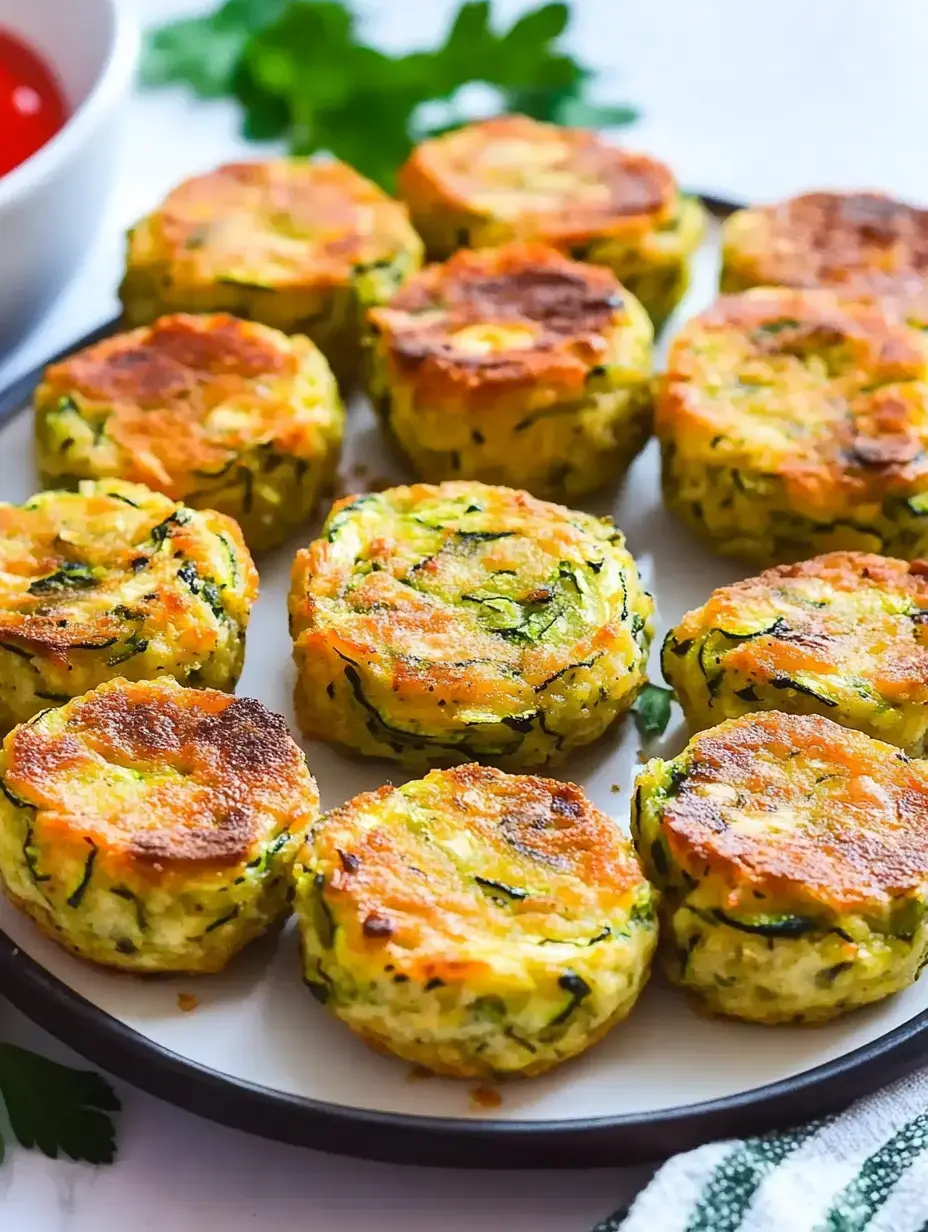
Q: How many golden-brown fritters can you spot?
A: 12